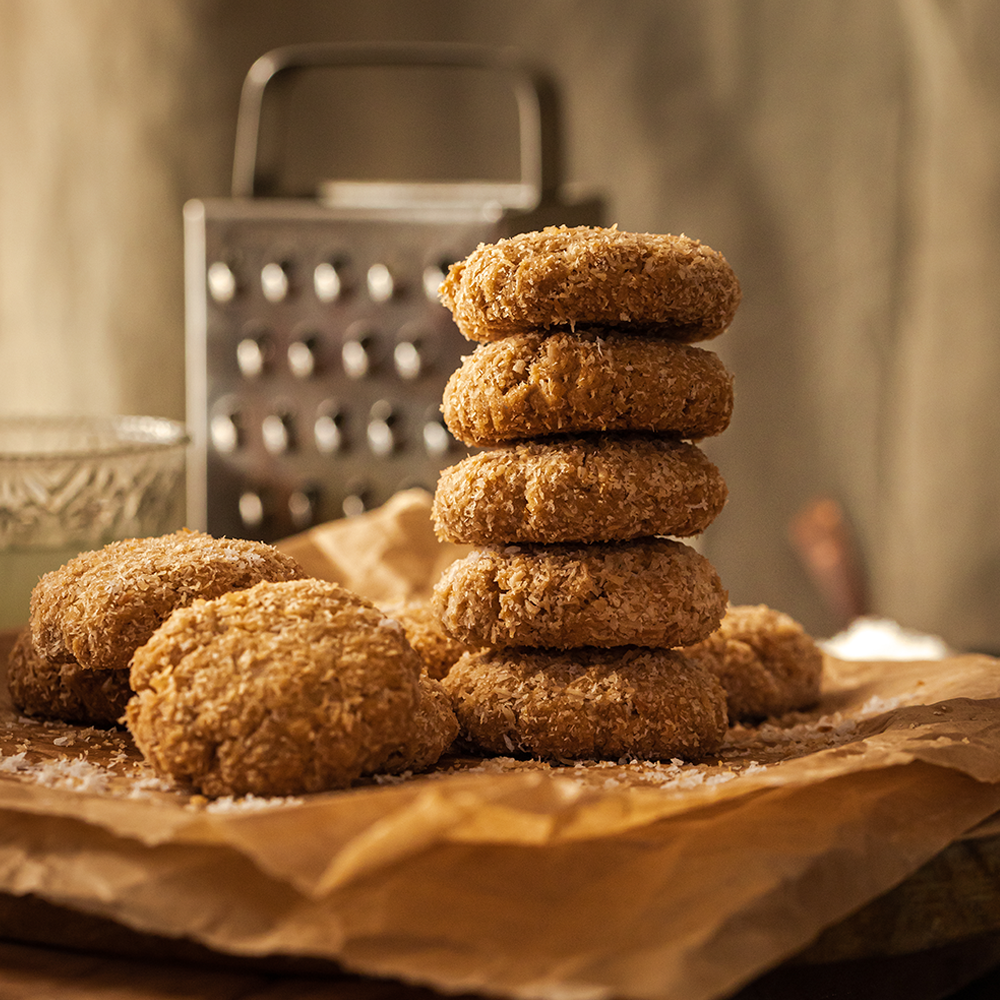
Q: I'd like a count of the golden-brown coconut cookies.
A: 11